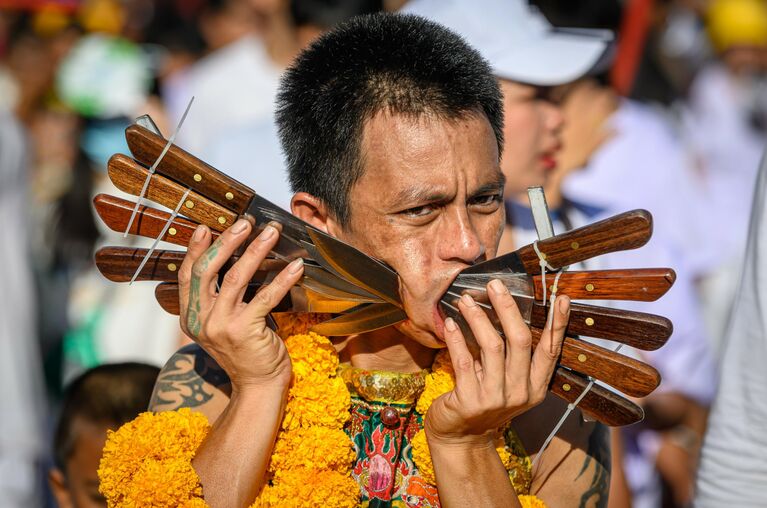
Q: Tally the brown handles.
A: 10